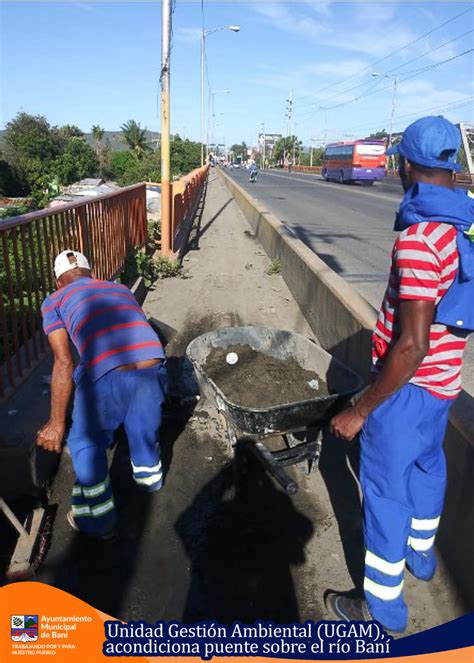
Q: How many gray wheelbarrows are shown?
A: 1